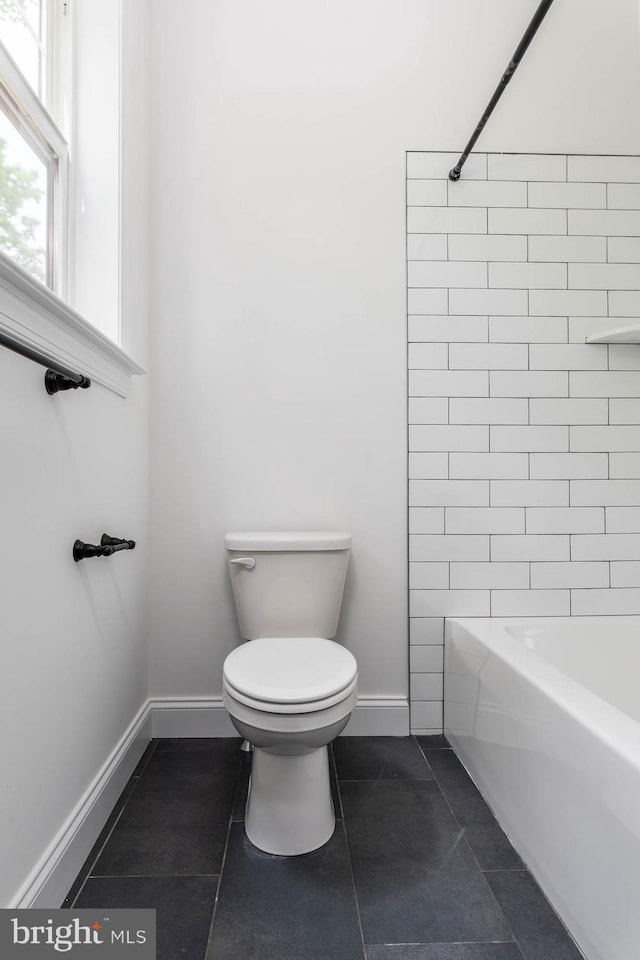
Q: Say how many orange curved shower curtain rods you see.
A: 0